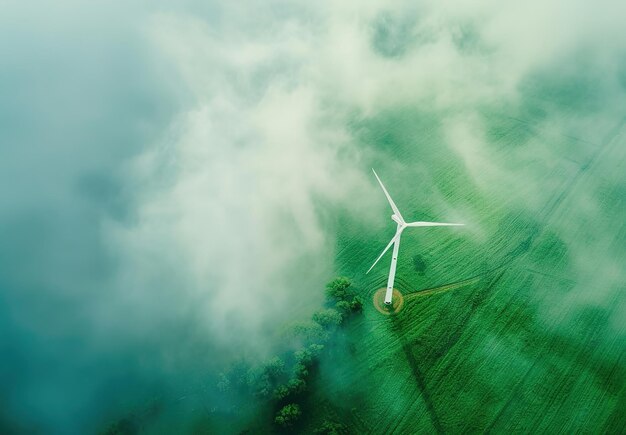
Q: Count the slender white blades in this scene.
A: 3